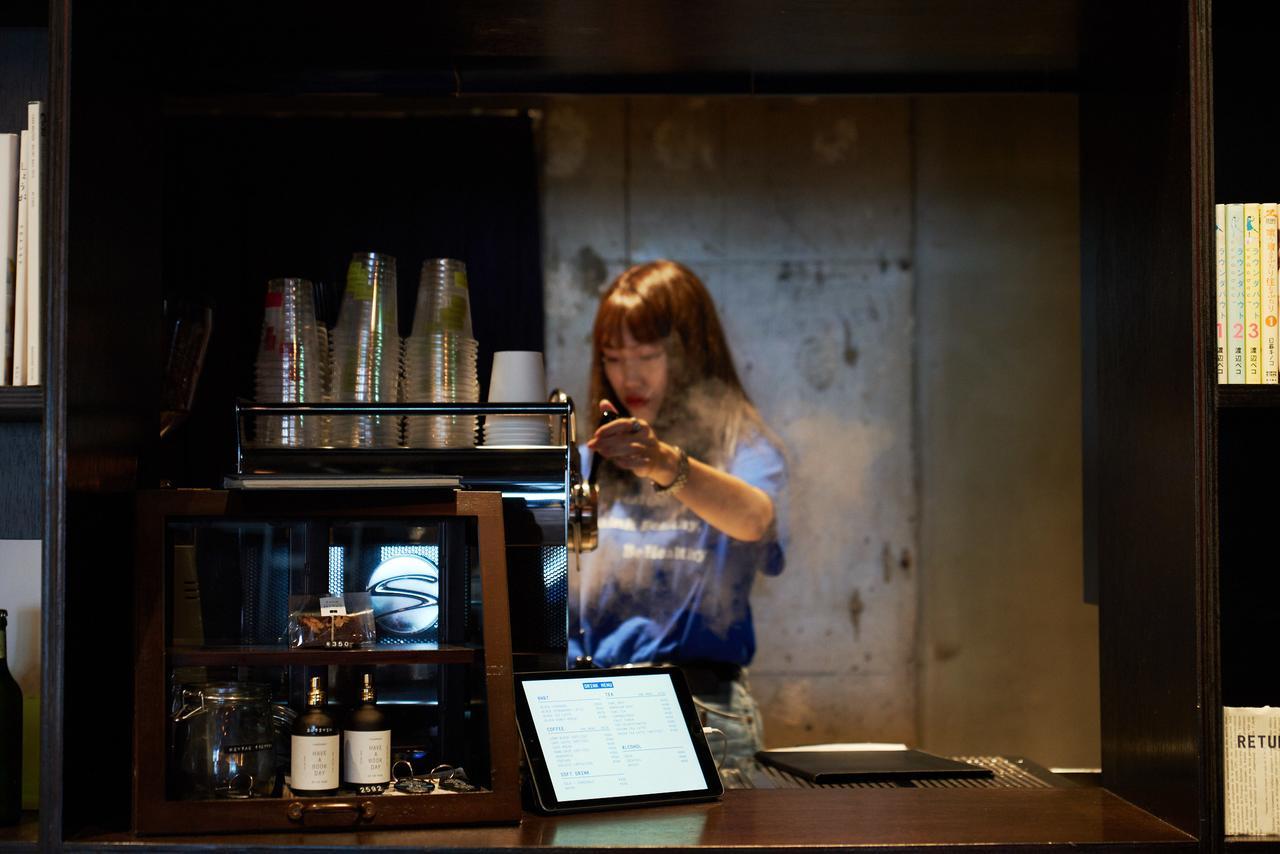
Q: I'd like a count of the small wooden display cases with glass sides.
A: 1